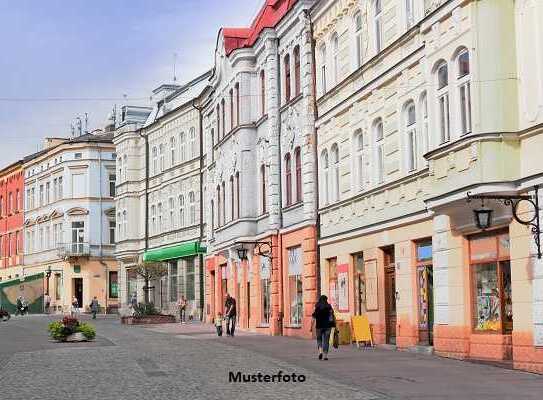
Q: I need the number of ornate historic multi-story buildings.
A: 5